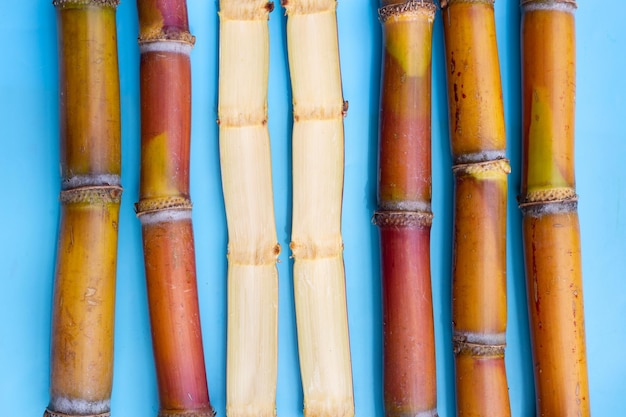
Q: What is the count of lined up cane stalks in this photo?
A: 7